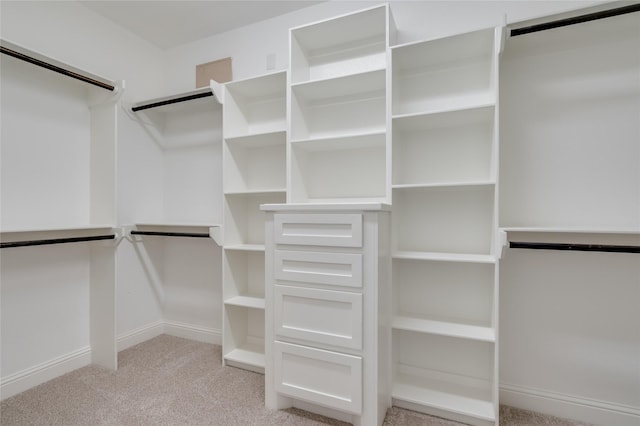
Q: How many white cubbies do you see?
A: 13